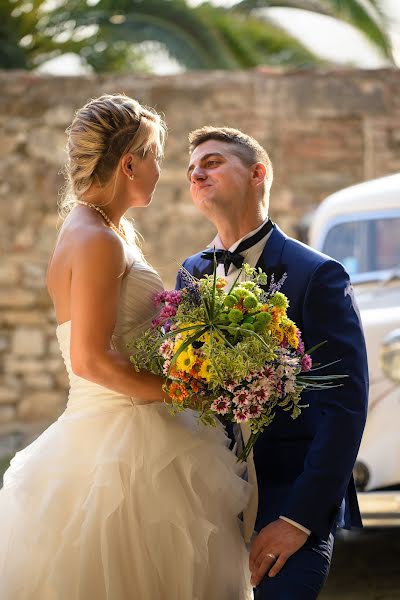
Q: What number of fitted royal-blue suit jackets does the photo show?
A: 1